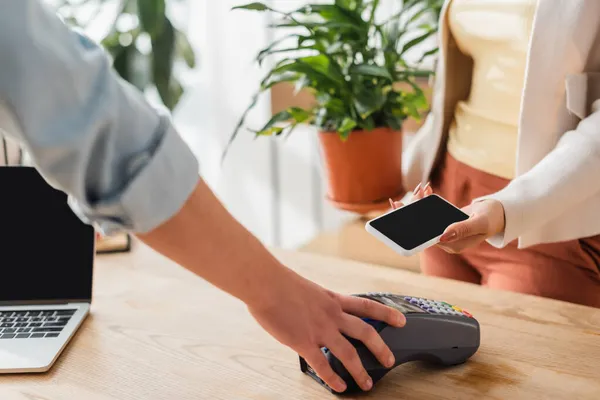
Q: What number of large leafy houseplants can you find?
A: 2